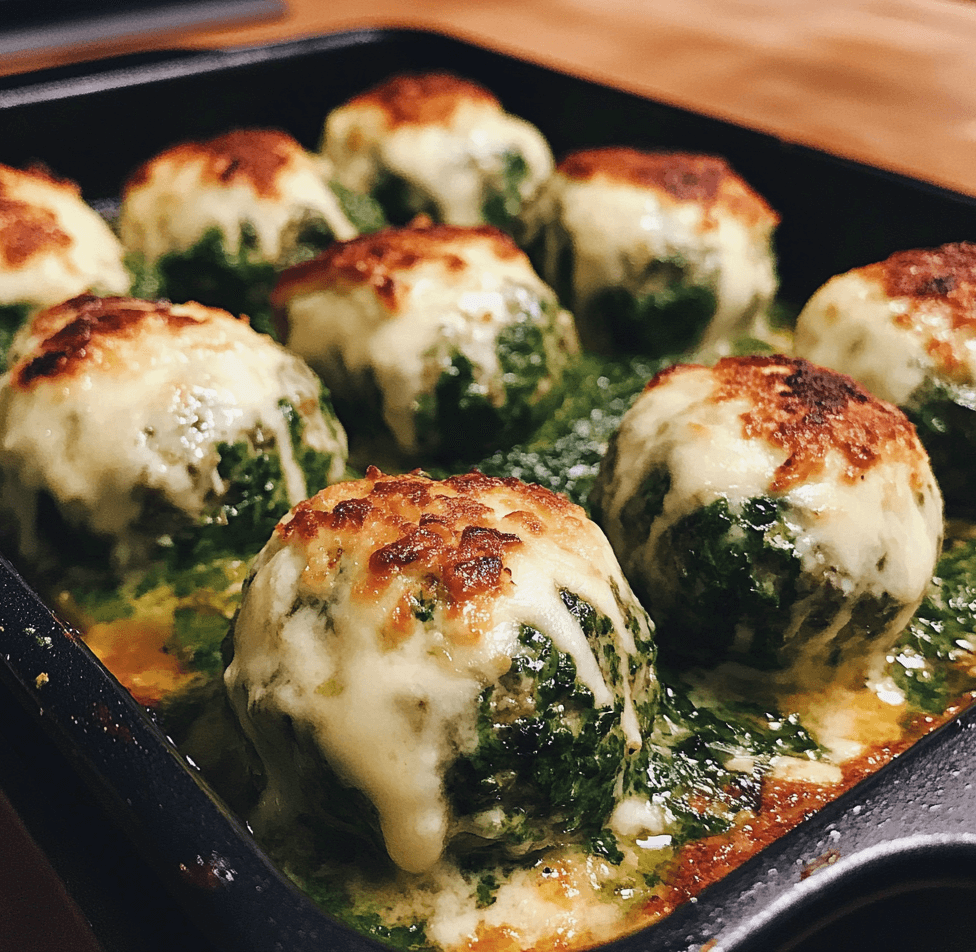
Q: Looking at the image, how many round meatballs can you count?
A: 9